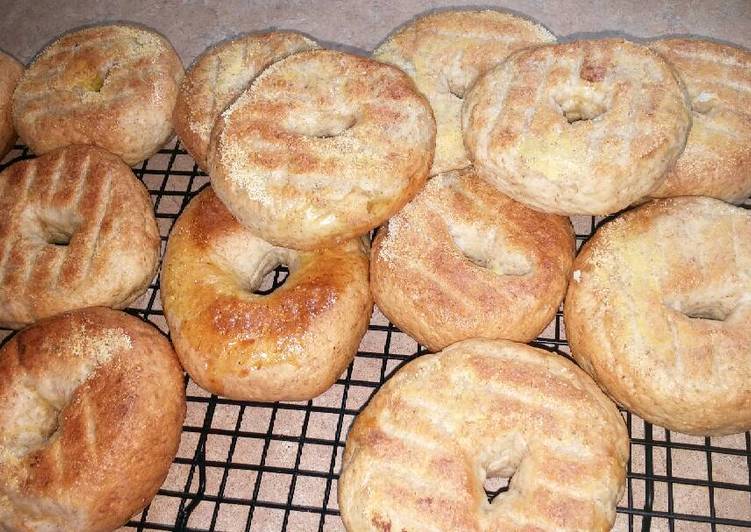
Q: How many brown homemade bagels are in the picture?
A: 13